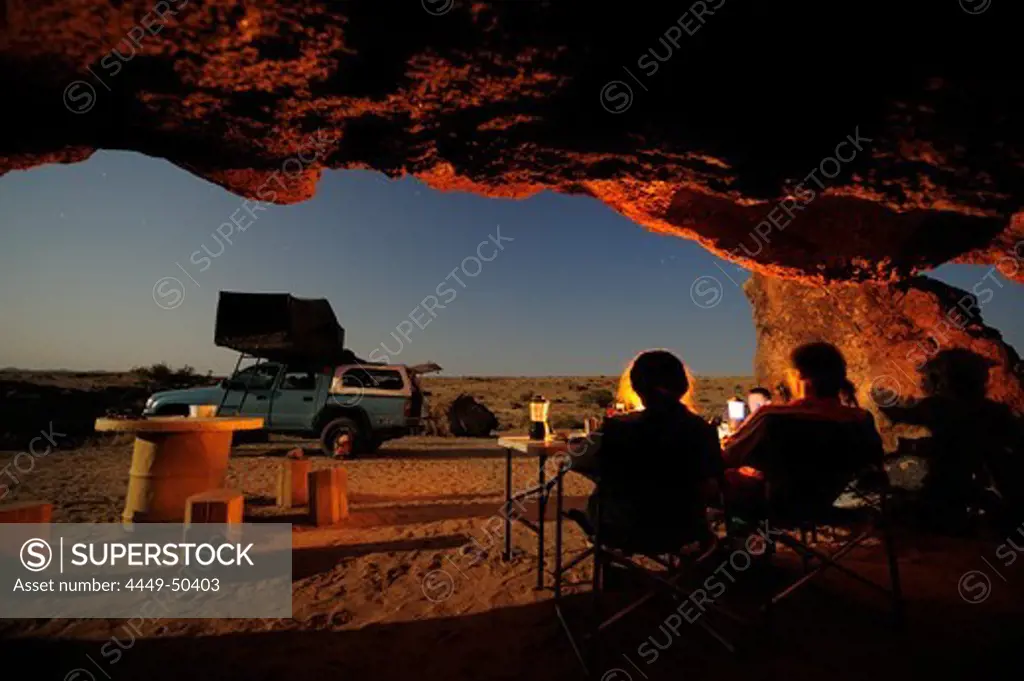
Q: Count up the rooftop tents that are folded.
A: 0